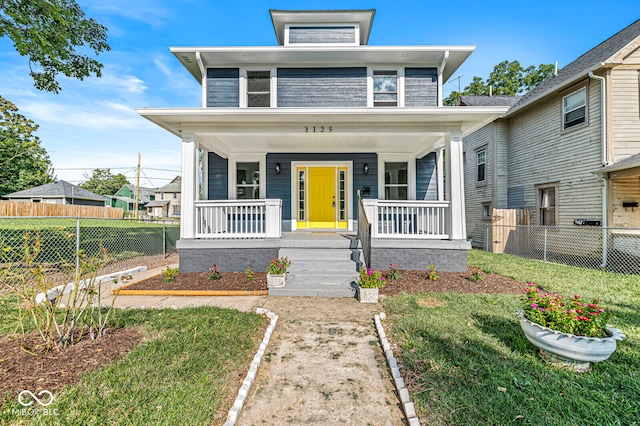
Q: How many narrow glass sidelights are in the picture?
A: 2